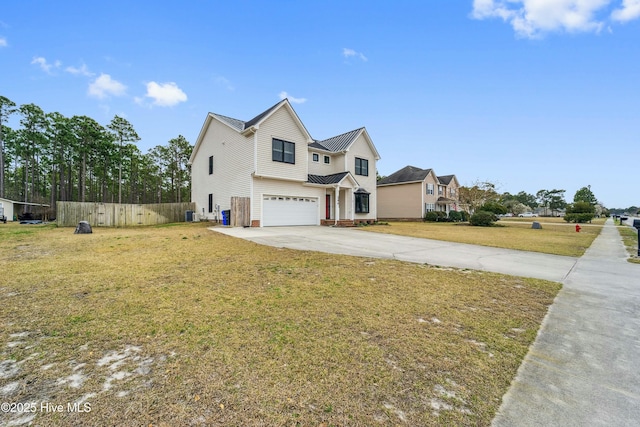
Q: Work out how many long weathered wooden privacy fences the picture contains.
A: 1